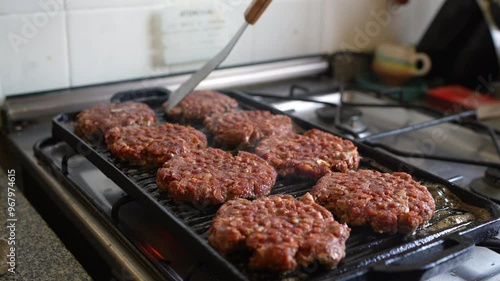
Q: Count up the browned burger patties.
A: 8